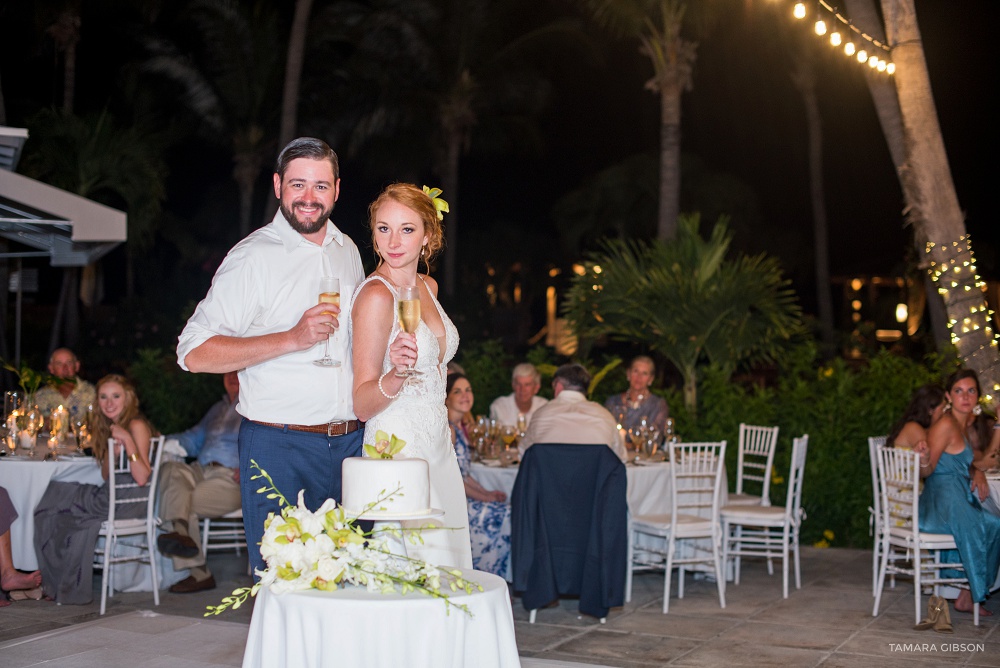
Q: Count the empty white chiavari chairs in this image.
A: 3